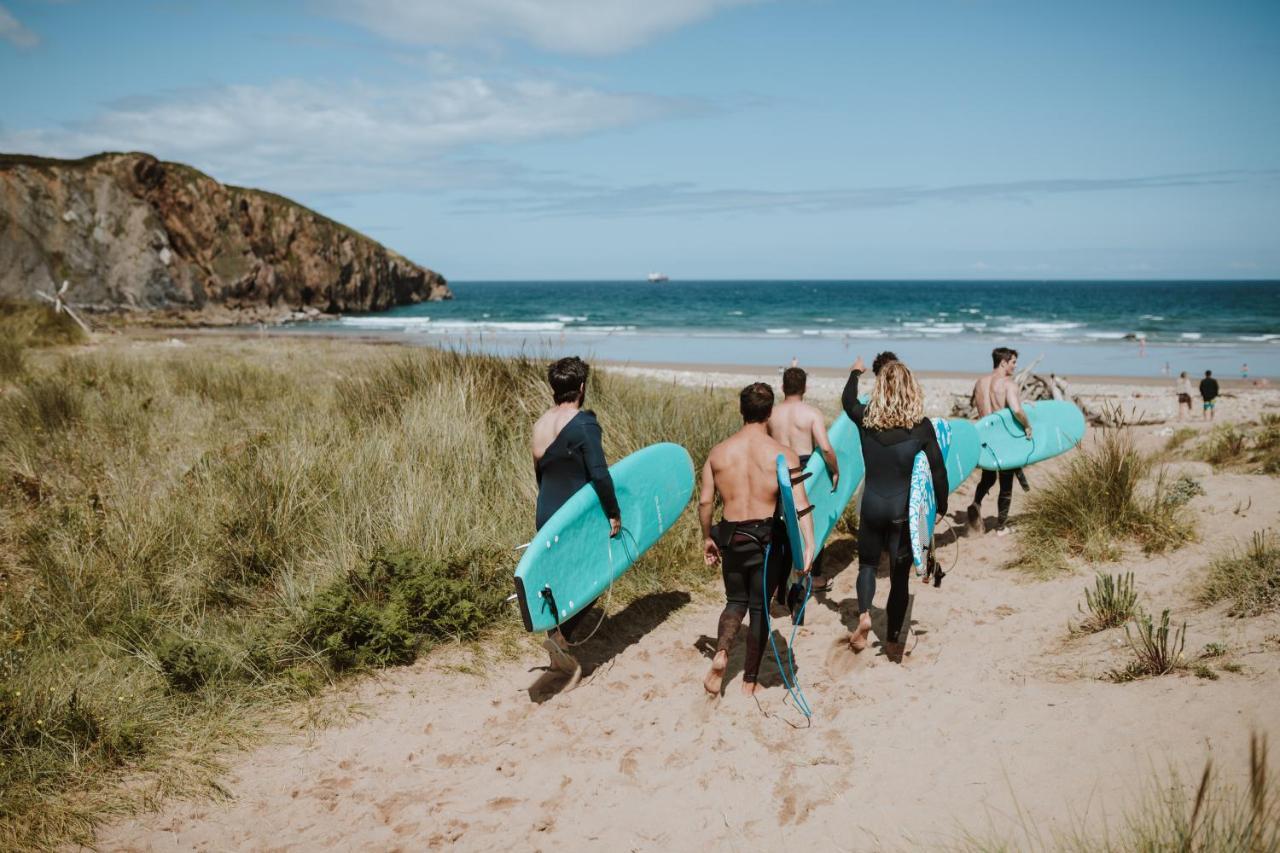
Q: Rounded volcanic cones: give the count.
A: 0